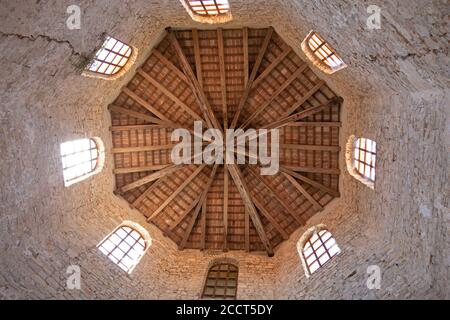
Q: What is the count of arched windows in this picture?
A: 8